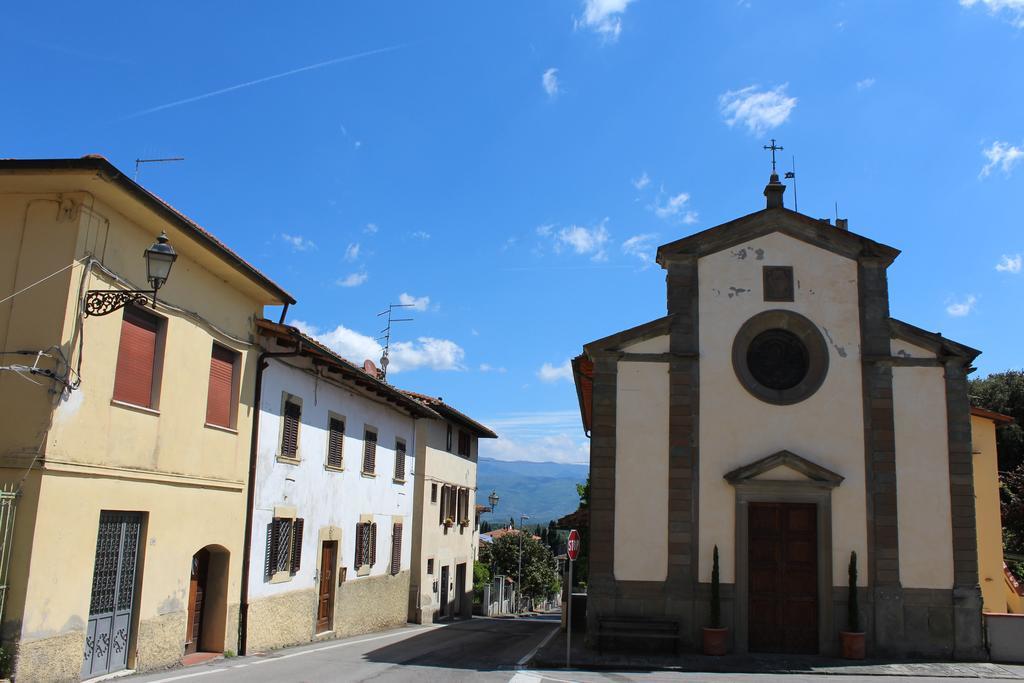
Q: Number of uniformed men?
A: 0